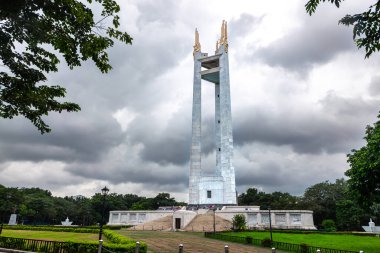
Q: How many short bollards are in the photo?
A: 7